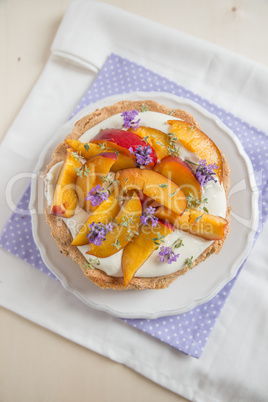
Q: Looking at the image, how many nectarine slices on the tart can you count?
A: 12